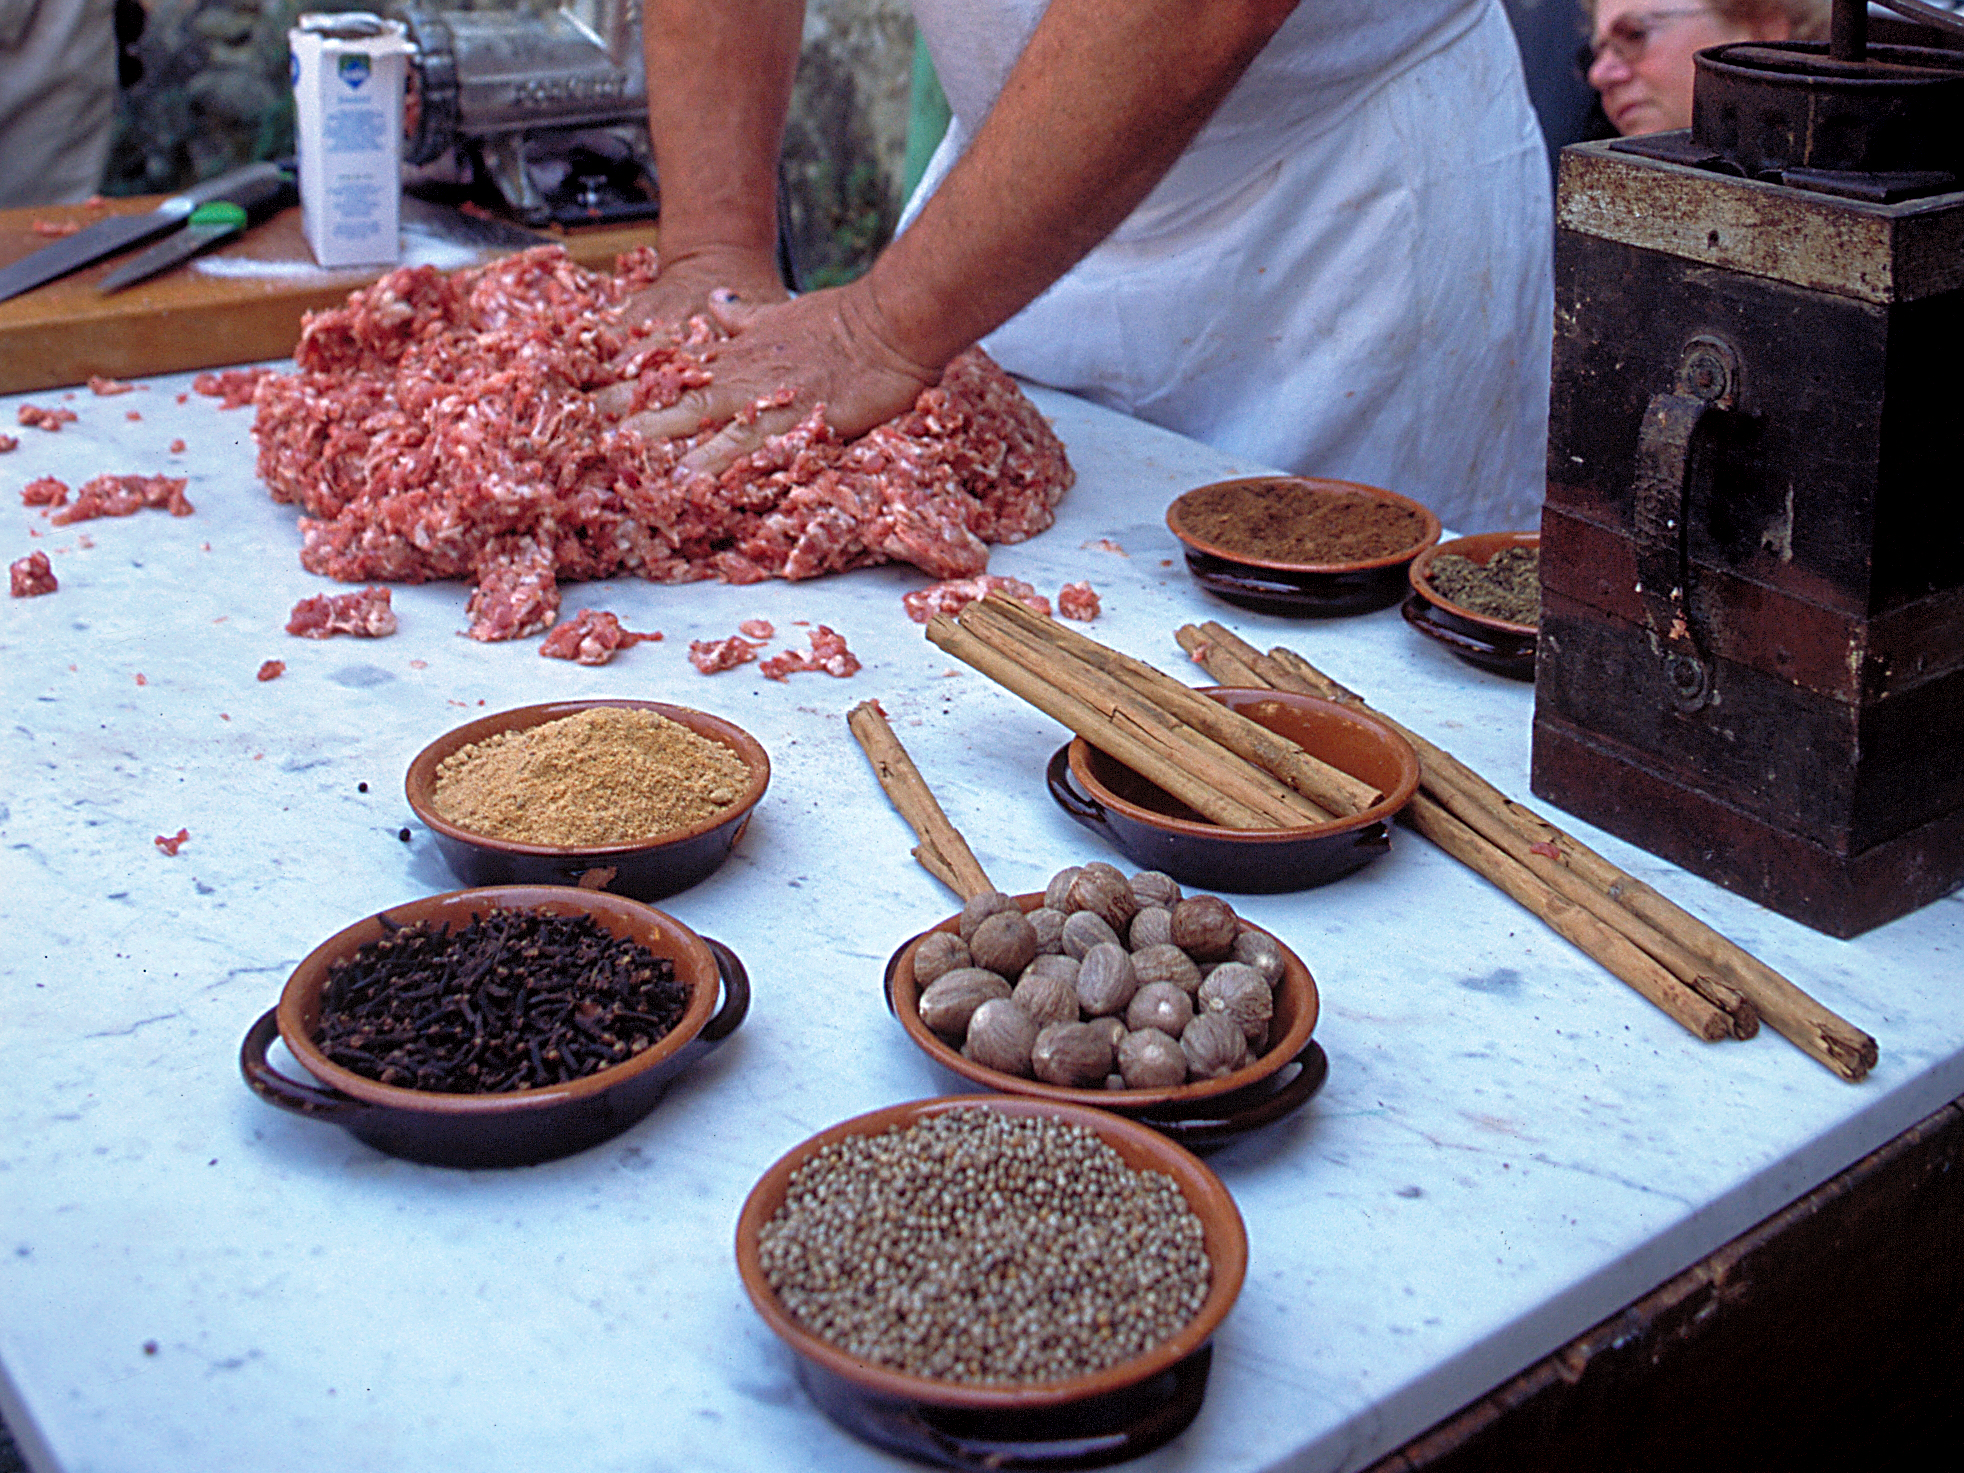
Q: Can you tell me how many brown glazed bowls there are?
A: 7